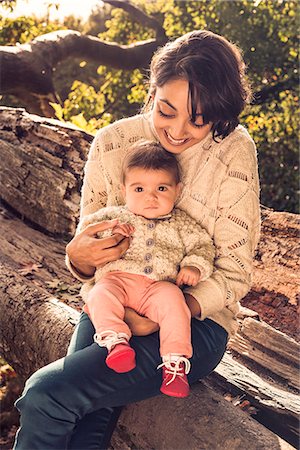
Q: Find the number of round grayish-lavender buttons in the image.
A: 4